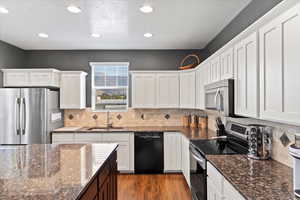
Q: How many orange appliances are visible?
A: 0